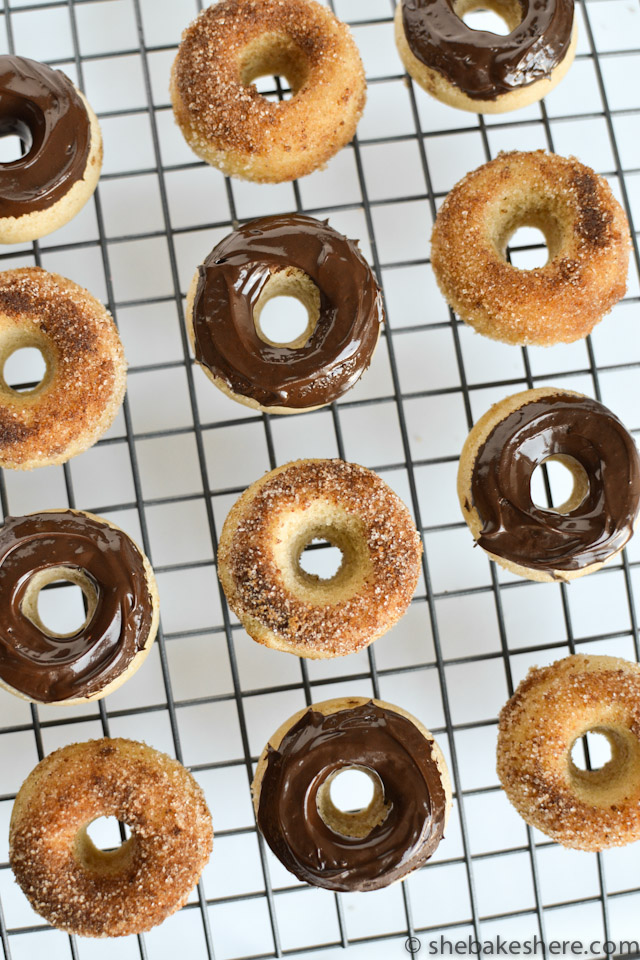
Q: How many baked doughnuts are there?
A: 12